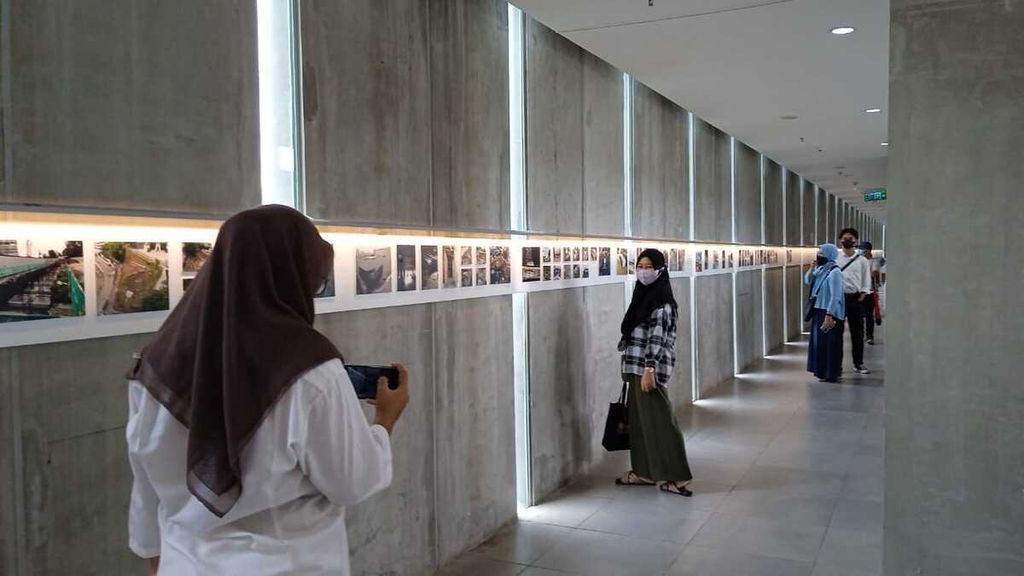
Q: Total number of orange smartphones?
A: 0